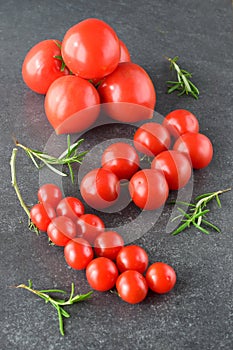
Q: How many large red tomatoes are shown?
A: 5